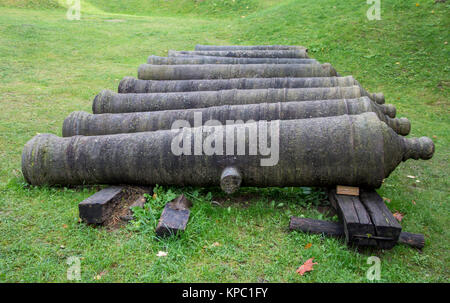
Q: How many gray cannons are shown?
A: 8